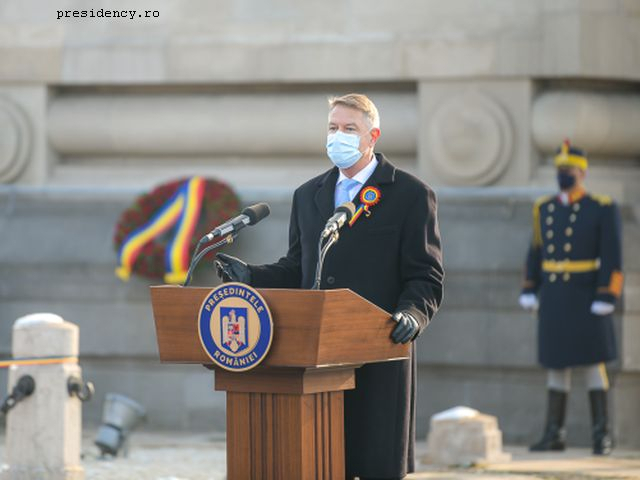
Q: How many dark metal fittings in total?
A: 2